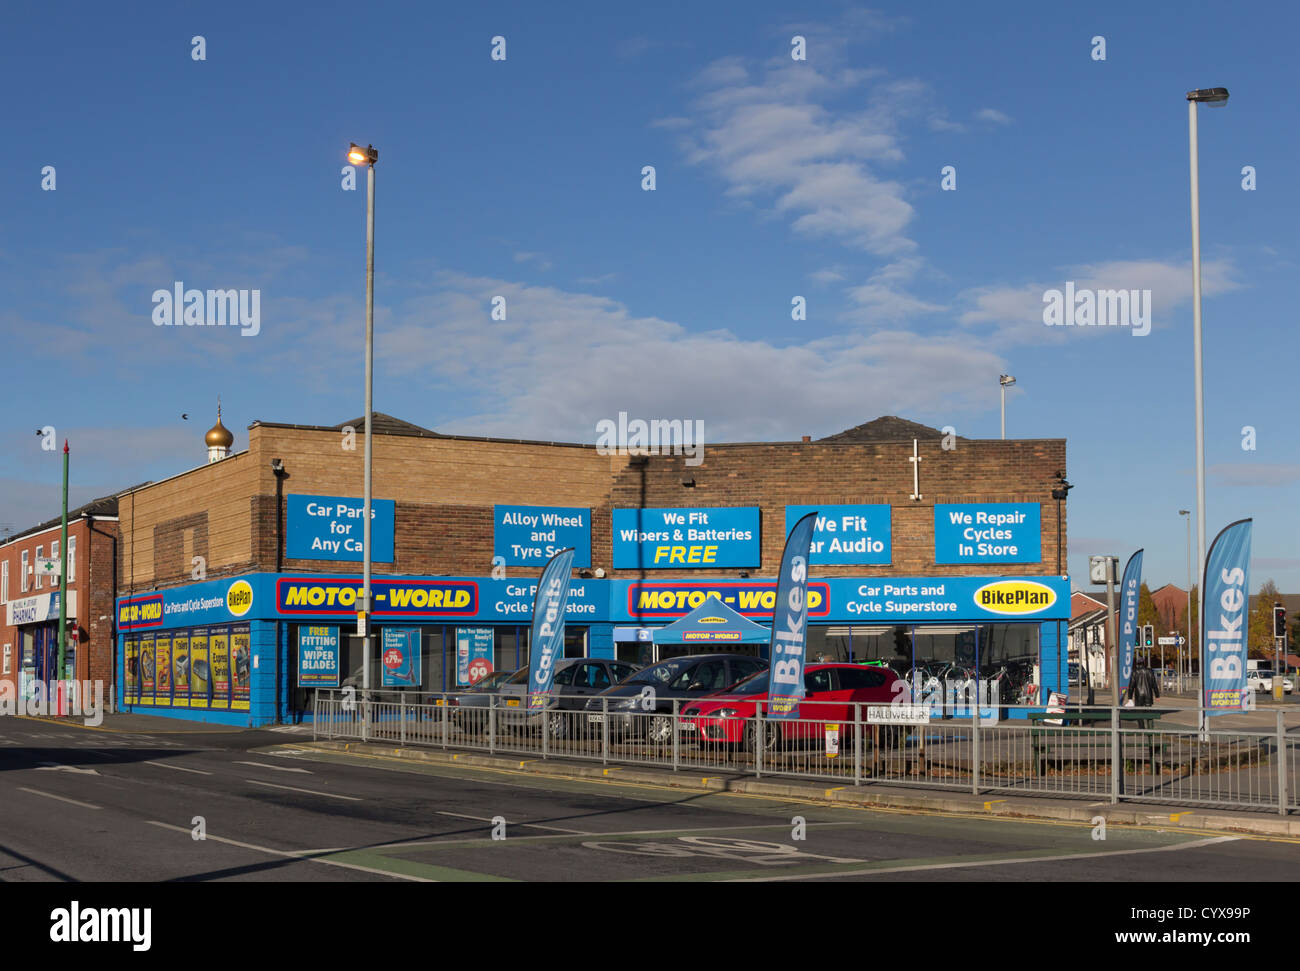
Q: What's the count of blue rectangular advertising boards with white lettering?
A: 5